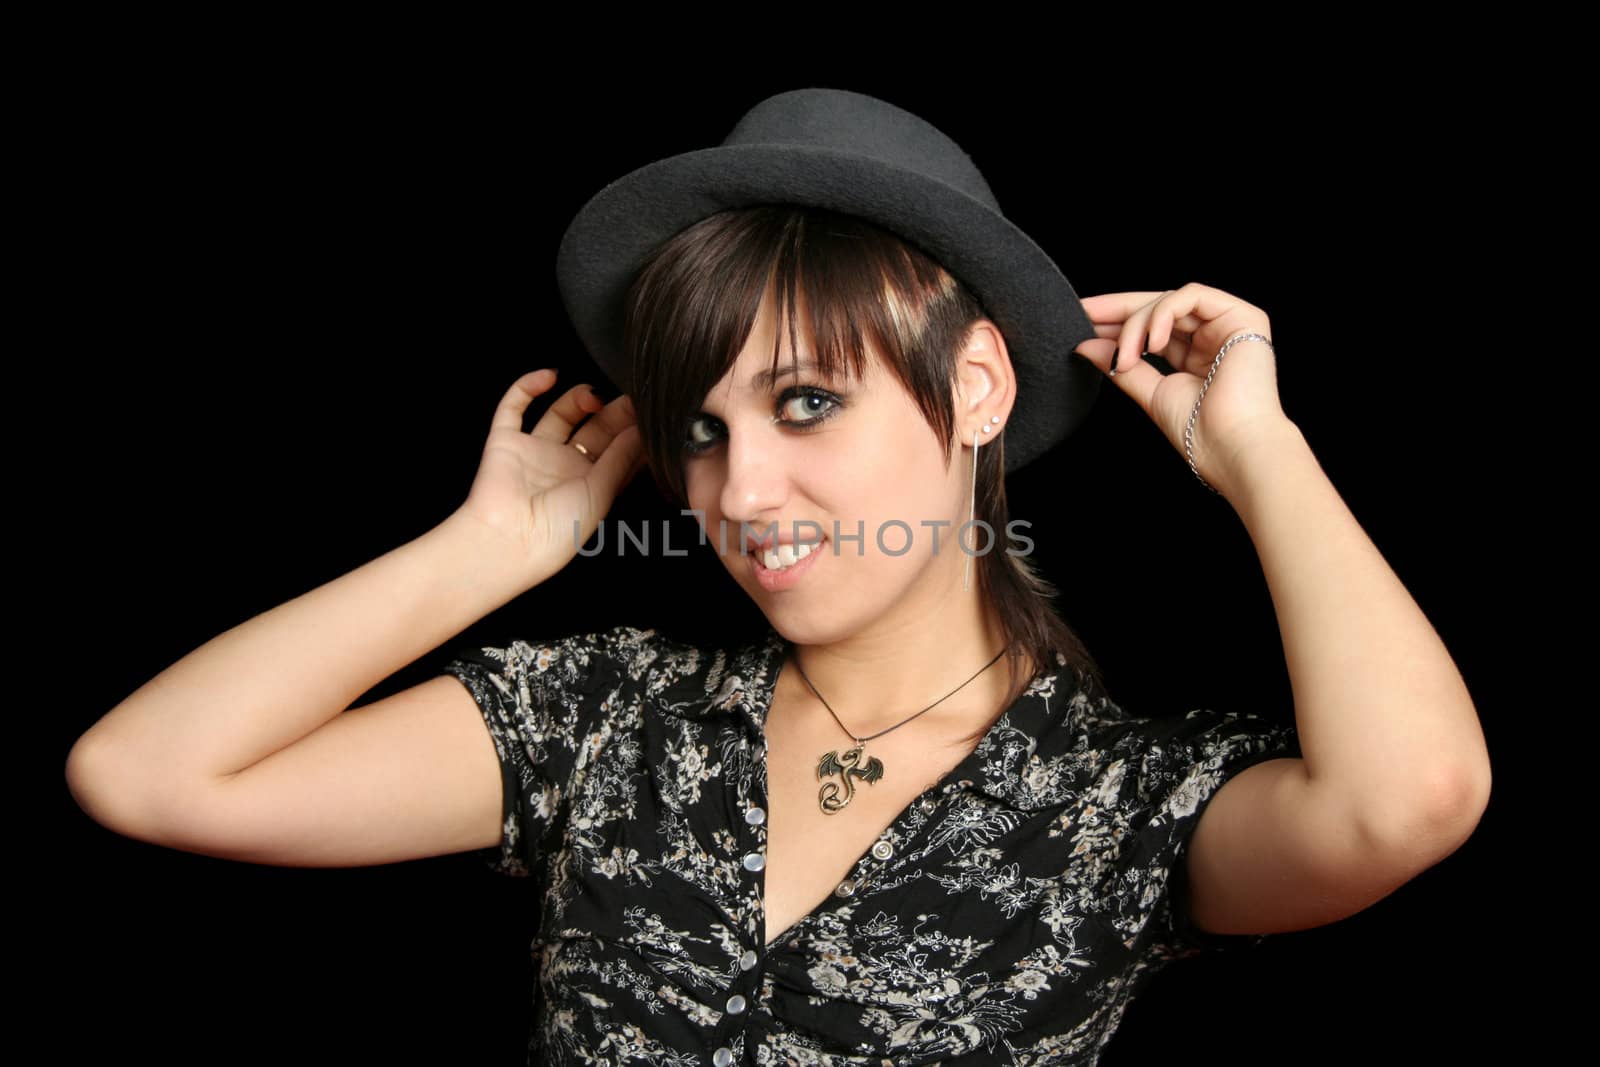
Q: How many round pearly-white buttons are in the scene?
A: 5